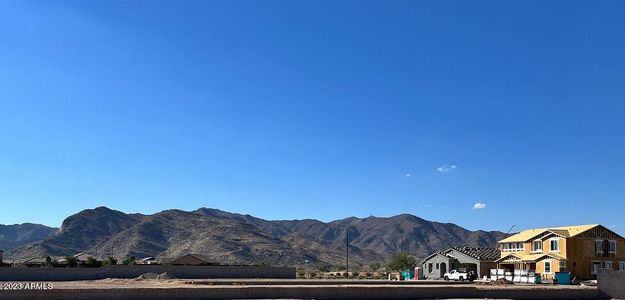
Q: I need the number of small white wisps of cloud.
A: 3